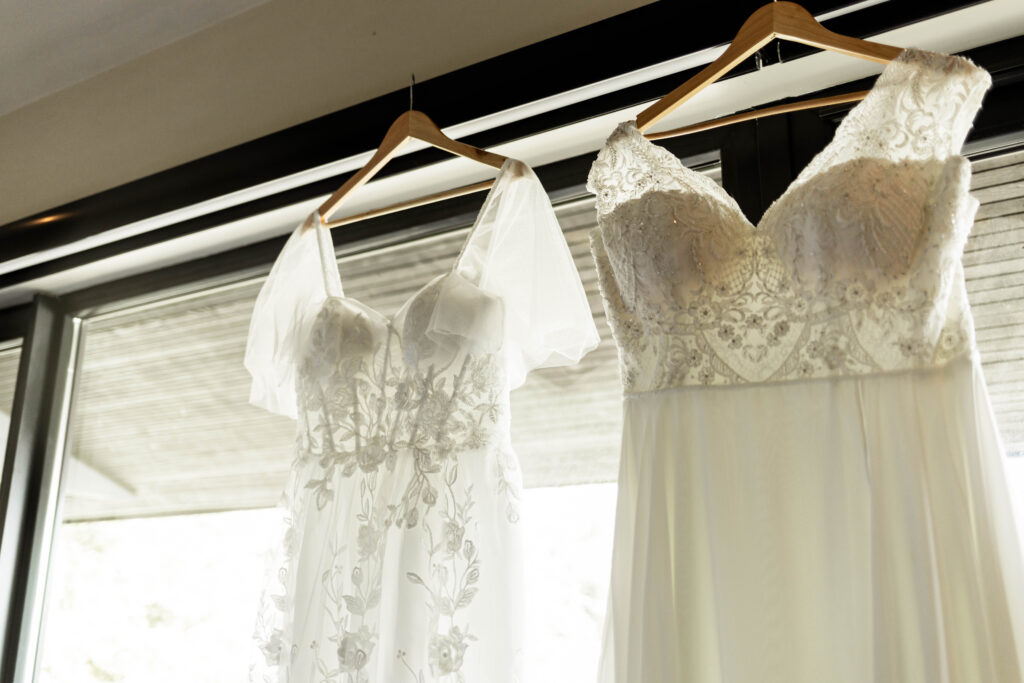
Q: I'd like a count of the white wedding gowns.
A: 2